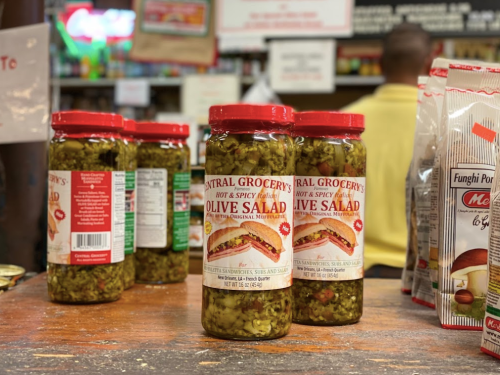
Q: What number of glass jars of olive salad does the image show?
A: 5